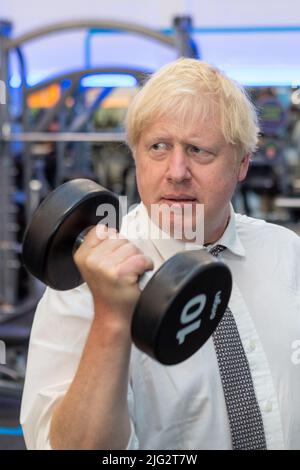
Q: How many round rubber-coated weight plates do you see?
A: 2